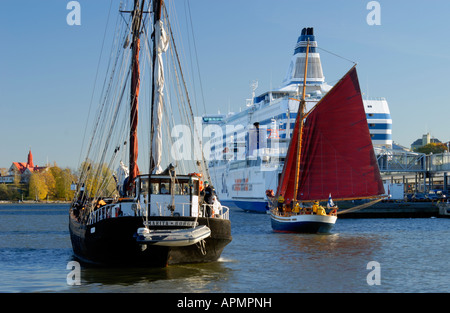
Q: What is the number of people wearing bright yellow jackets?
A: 4